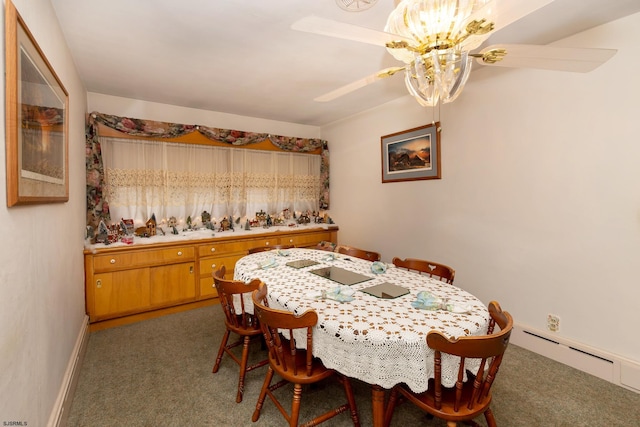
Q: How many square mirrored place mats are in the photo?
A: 3